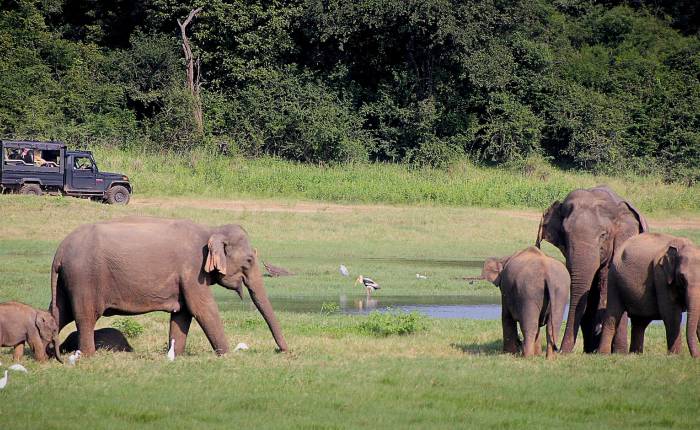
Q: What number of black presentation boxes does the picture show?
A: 0